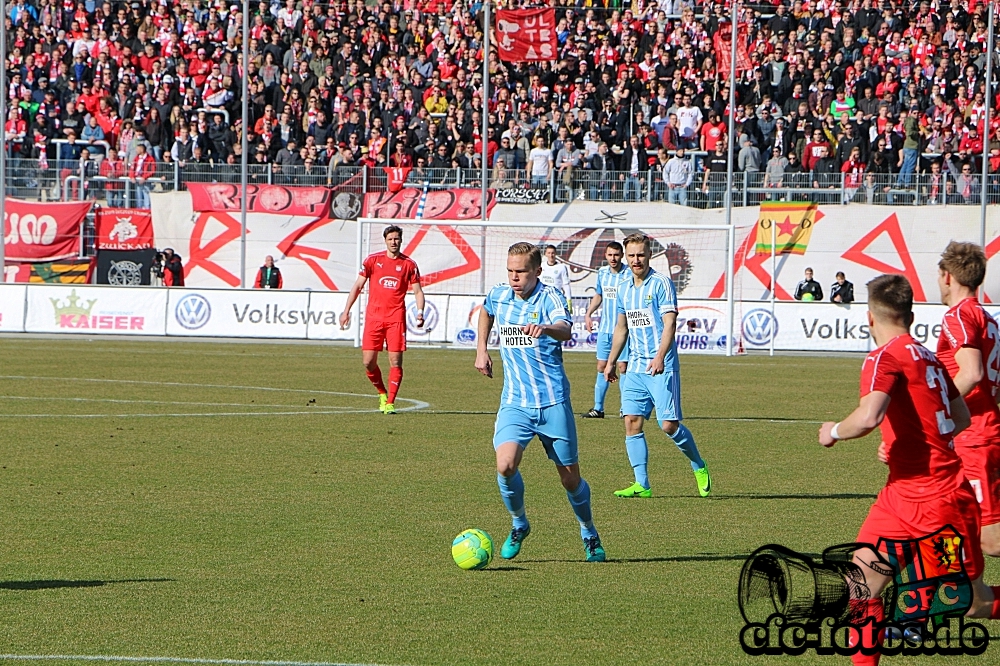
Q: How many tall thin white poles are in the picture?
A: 5